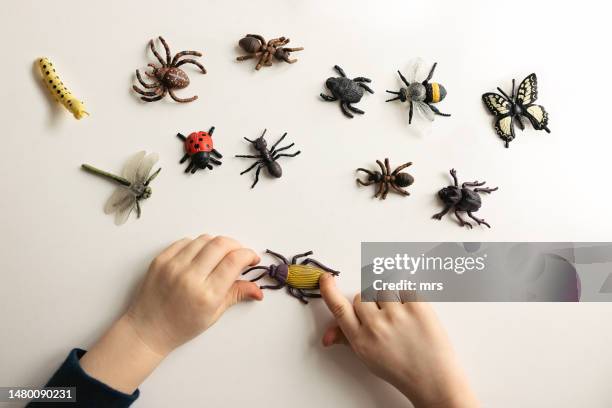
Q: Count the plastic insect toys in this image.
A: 12